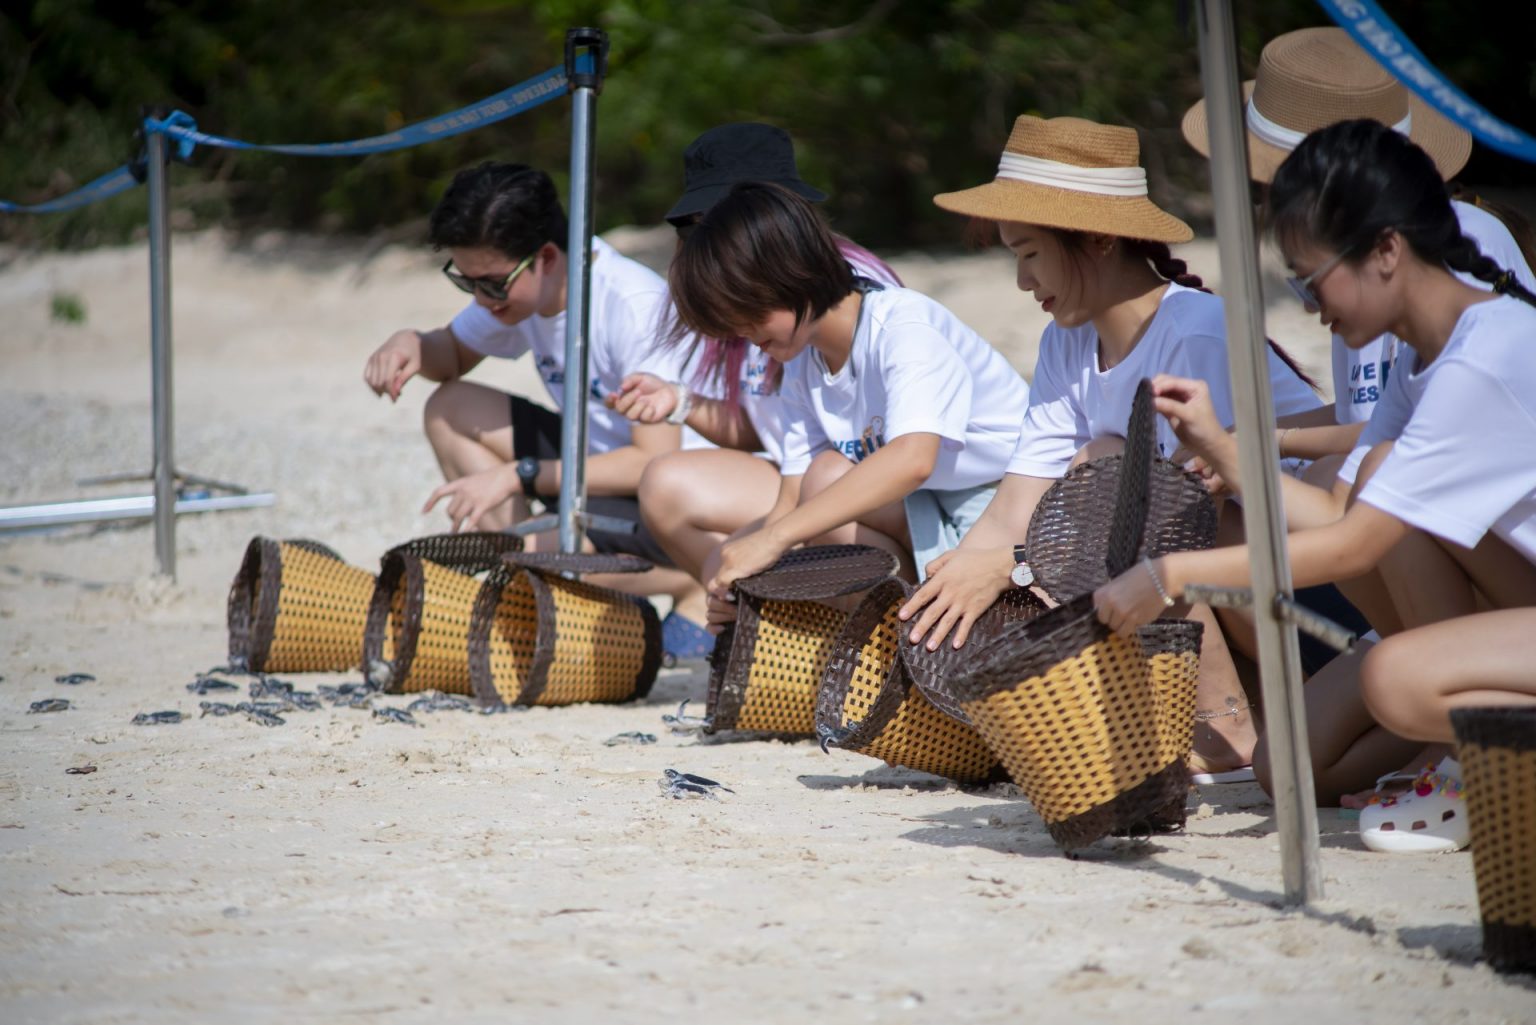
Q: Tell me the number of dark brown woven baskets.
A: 8